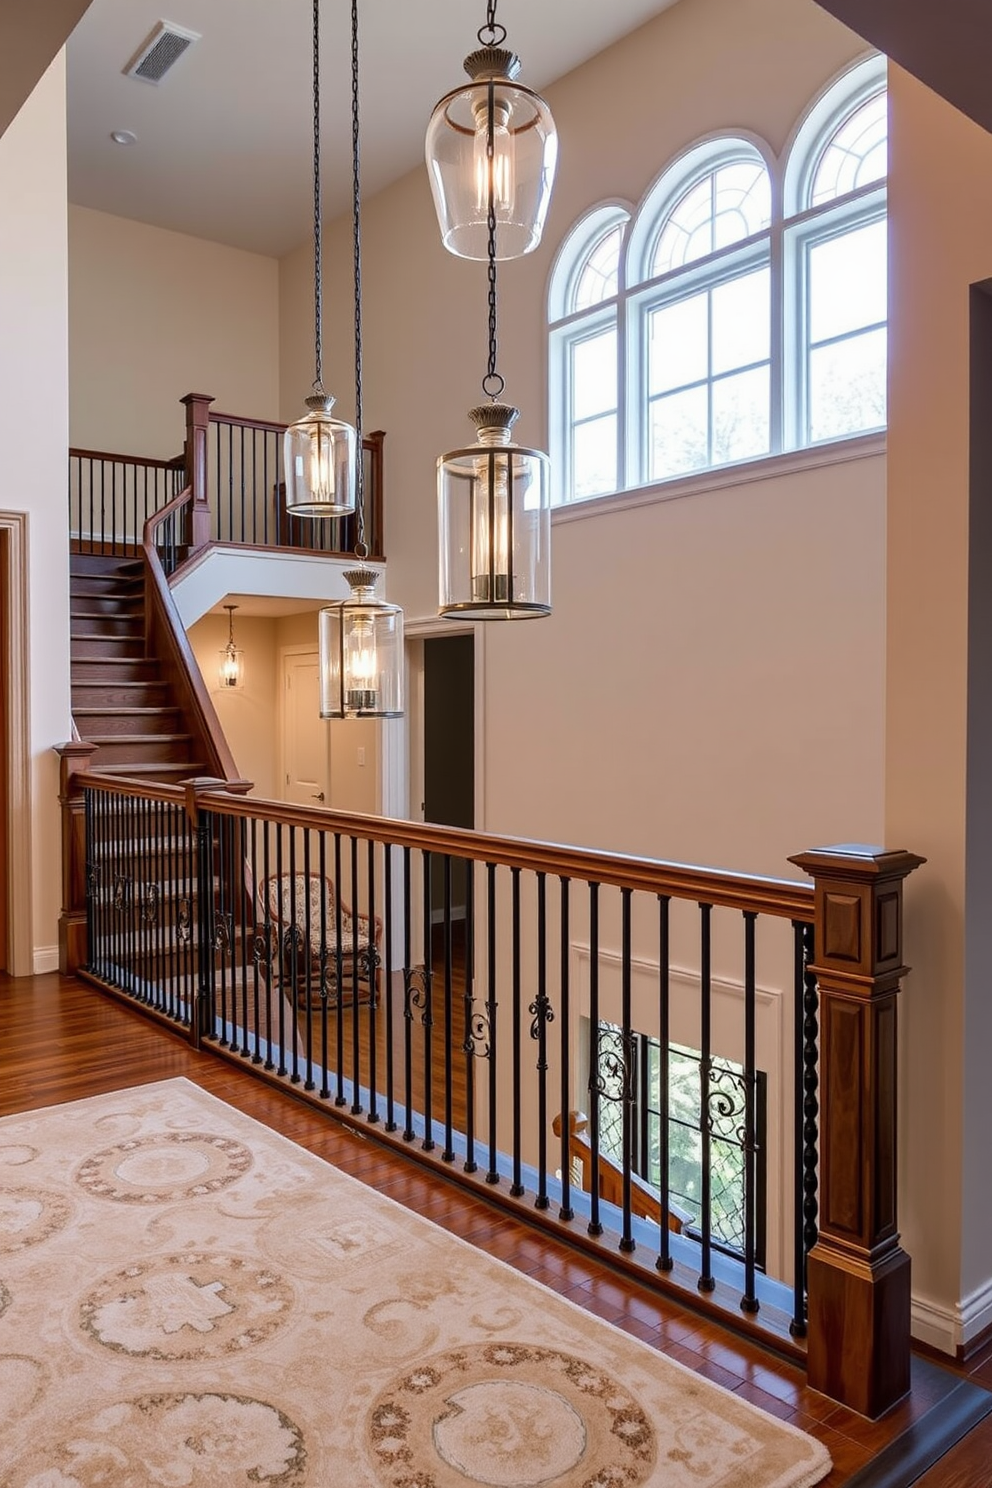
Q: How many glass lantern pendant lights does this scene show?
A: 5